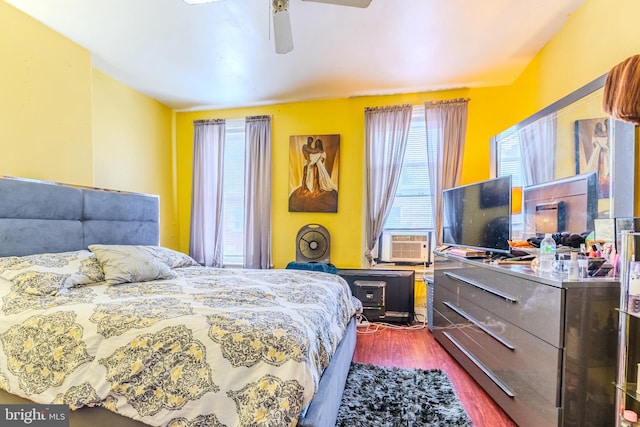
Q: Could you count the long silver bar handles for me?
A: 3